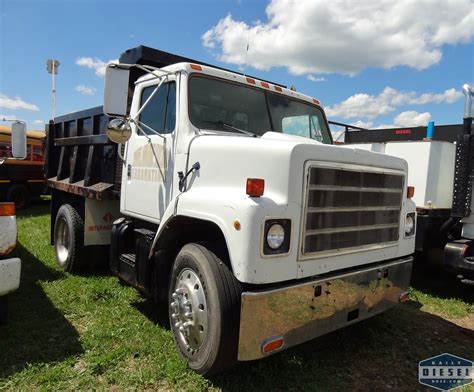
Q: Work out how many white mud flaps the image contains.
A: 1